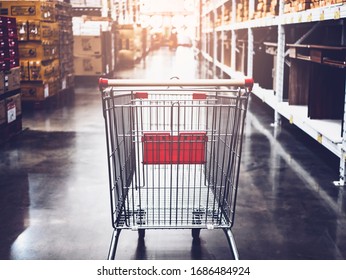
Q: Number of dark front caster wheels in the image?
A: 2